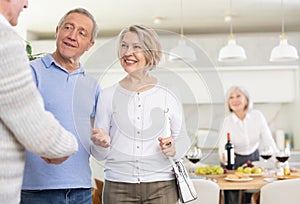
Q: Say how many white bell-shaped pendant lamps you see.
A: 3